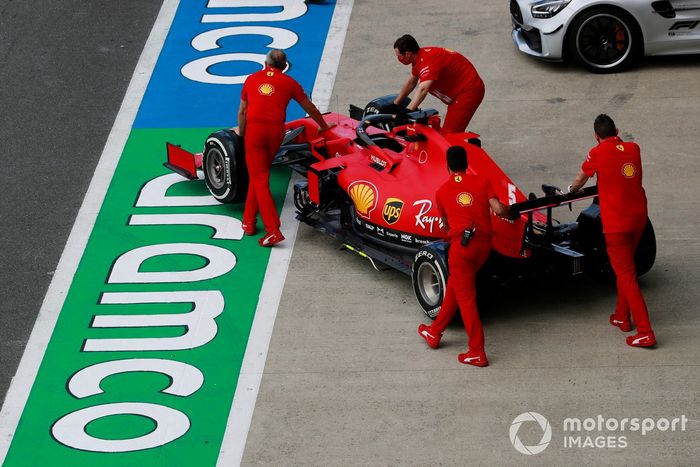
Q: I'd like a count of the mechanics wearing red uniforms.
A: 4